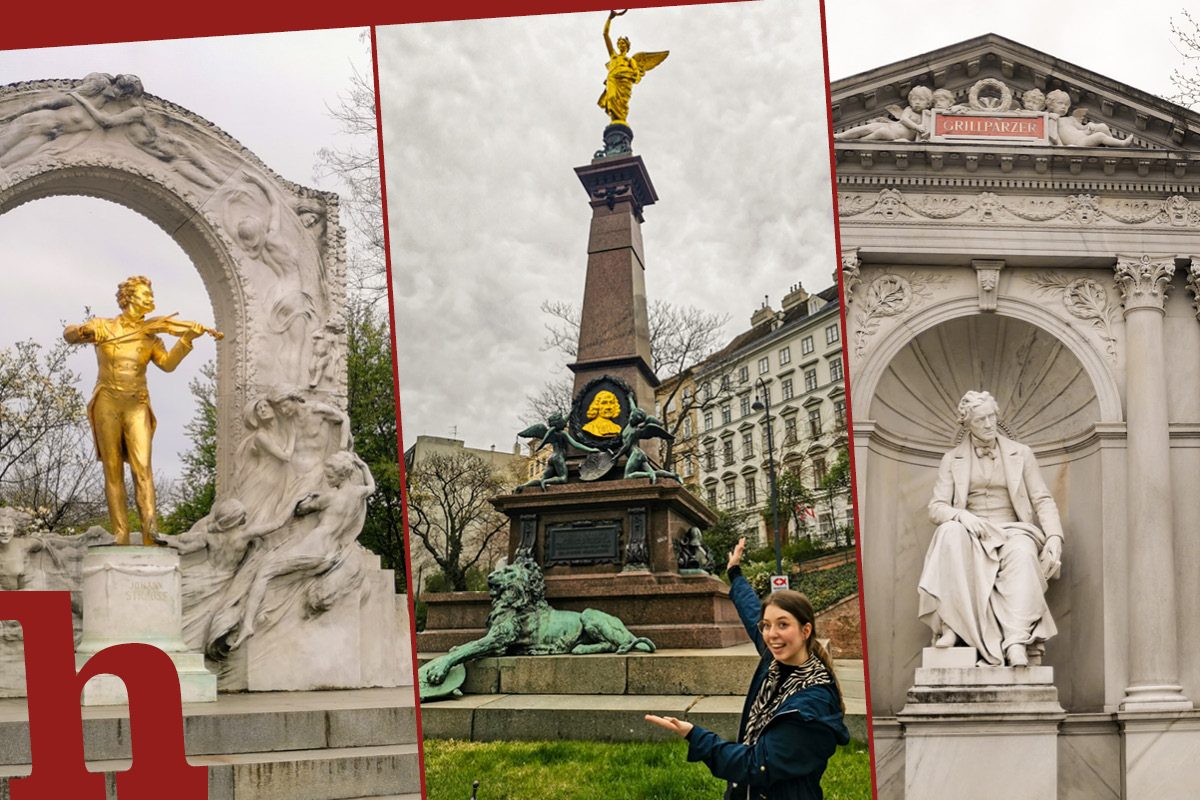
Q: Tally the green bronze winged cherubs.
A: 2